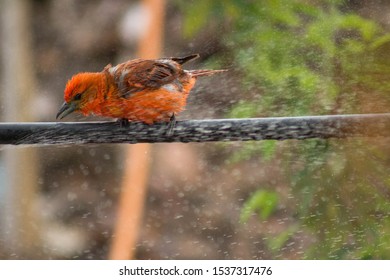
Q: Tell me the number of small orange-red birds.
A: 1